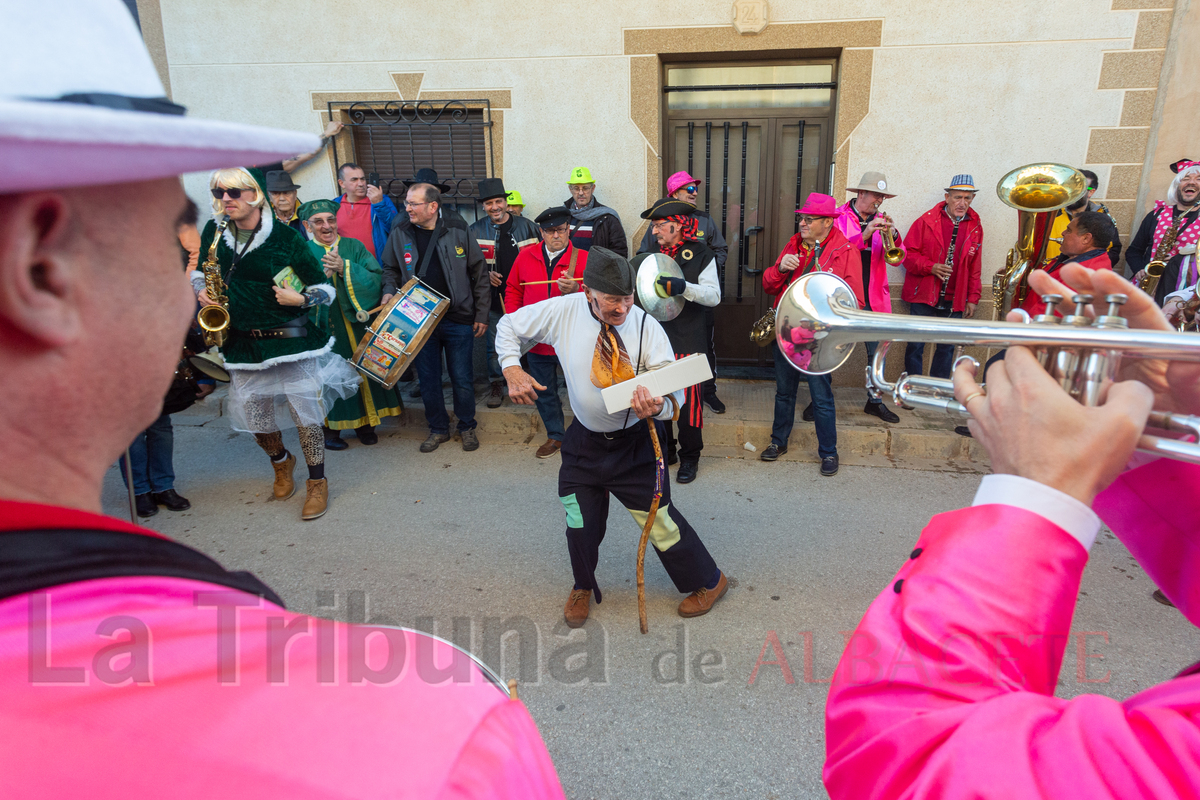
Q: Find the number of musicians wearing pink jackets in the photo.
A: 3